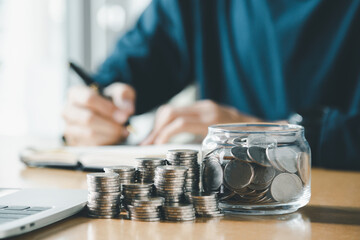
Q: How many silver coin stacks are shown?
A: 9